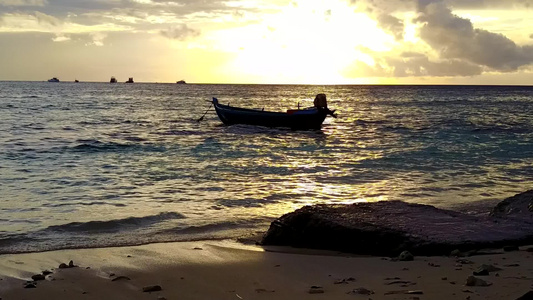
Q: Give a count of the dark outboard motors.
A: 1